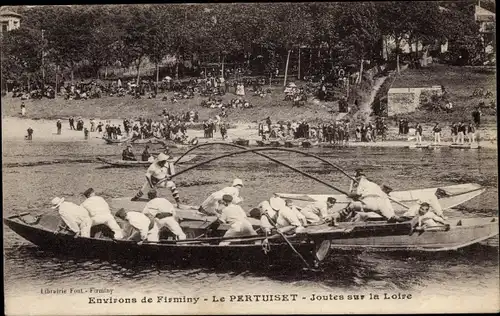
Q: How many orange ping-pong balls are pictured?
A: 0